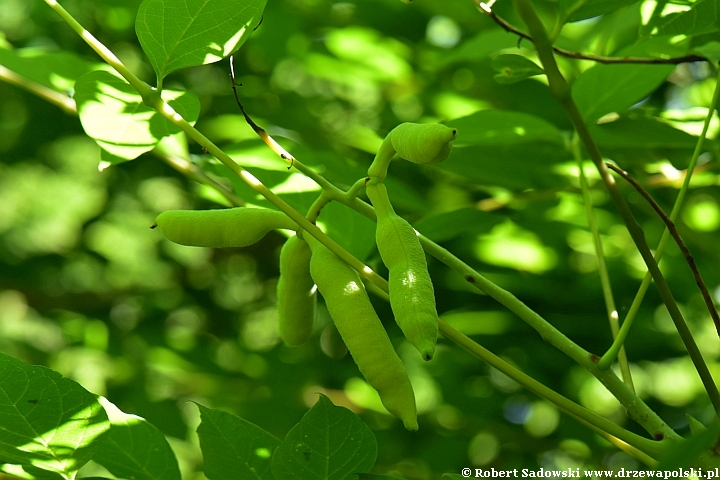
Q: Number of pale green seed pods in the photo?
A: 5